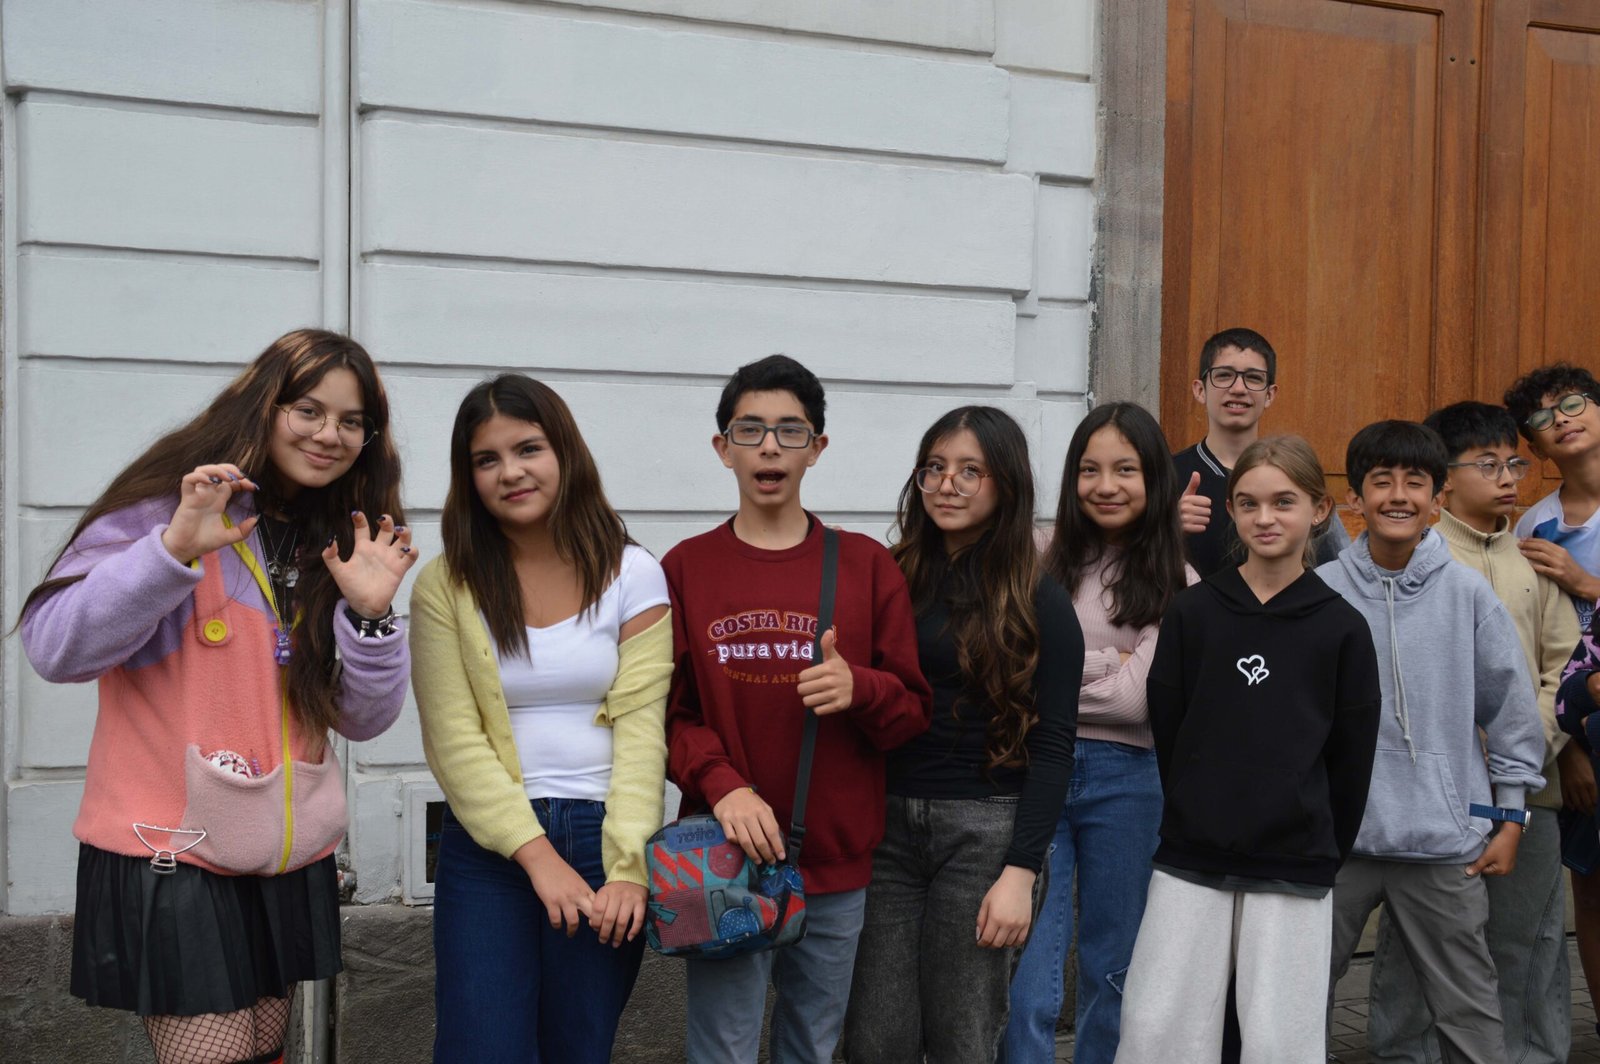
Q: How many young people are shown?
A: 10